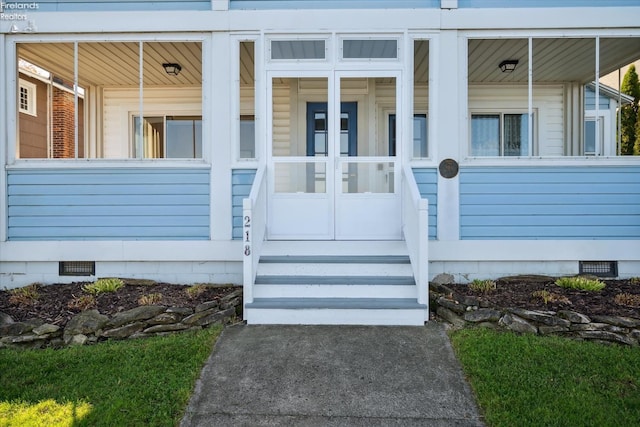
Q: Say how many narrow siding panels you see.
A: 2